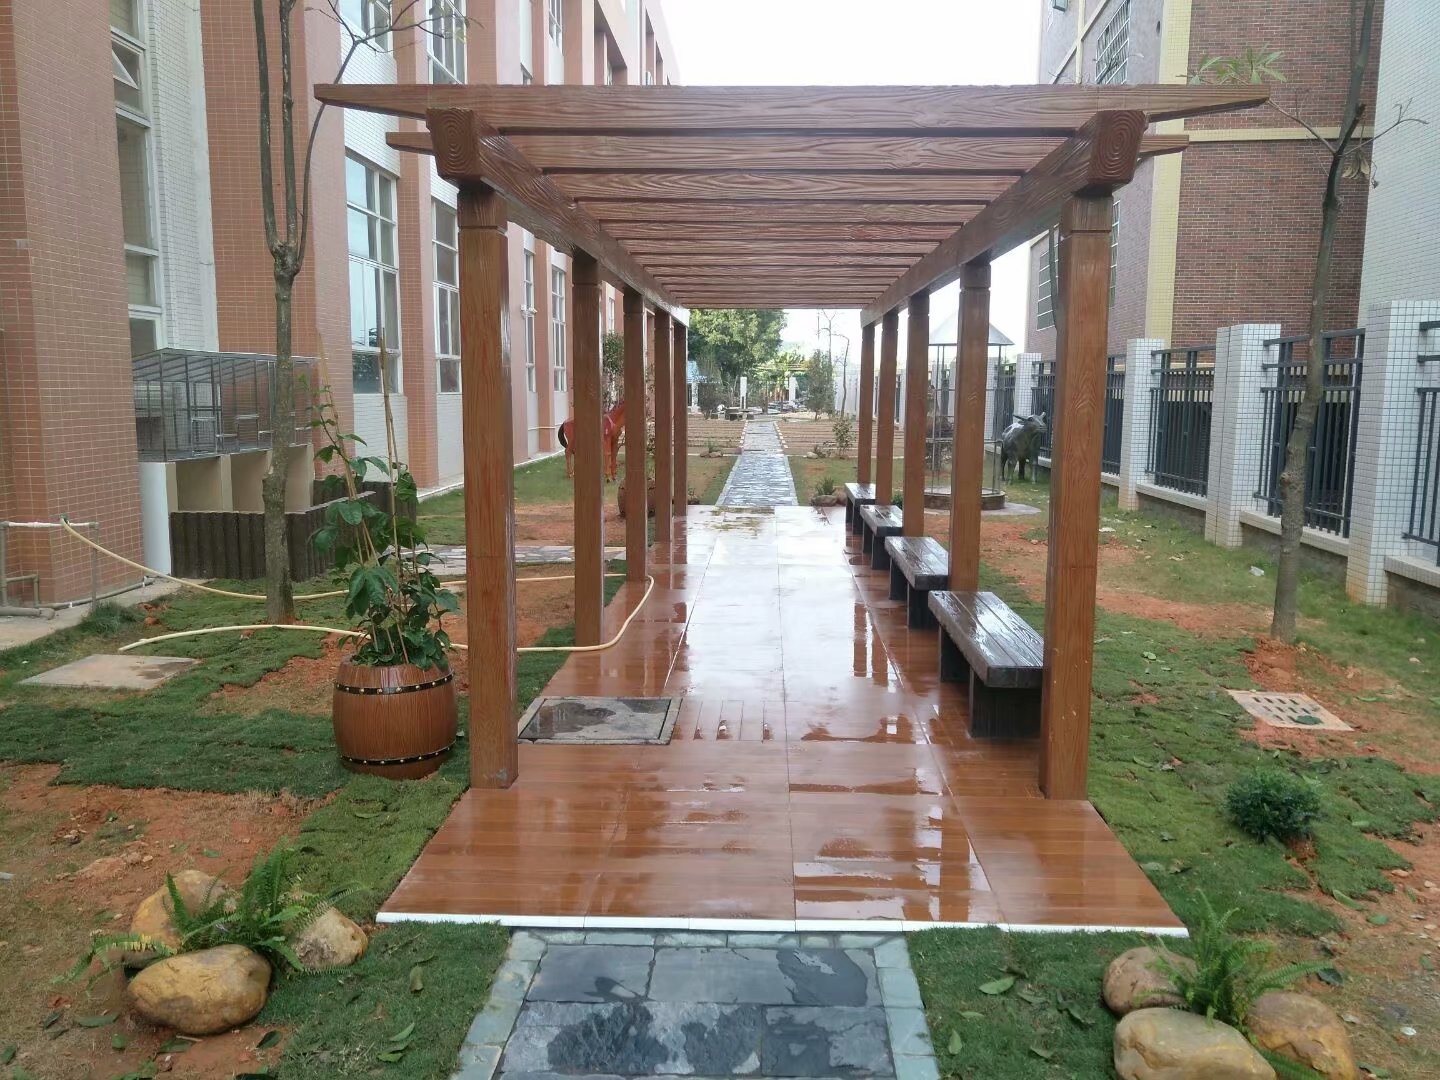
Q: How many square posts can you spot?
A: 10